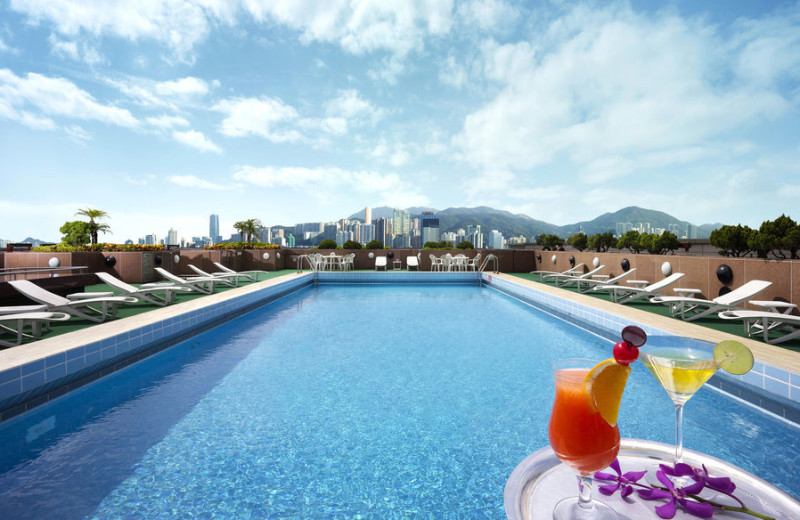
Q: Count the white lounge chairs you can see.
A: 14